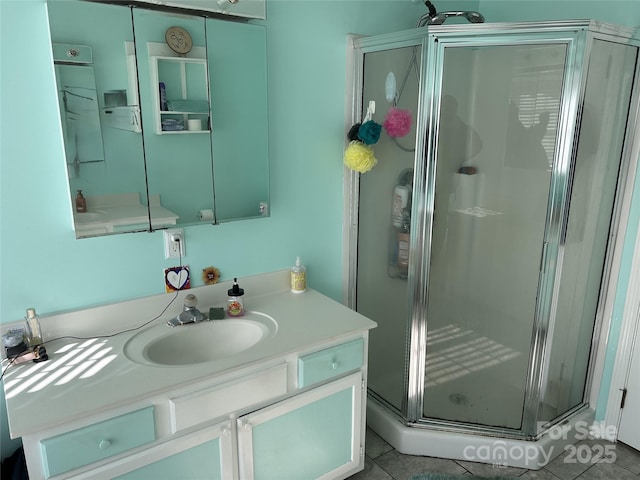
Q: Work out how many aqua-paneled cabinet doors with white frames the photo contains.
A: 2